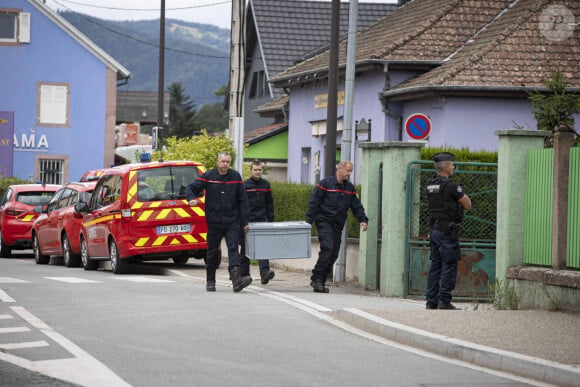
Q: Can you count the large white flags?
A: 0